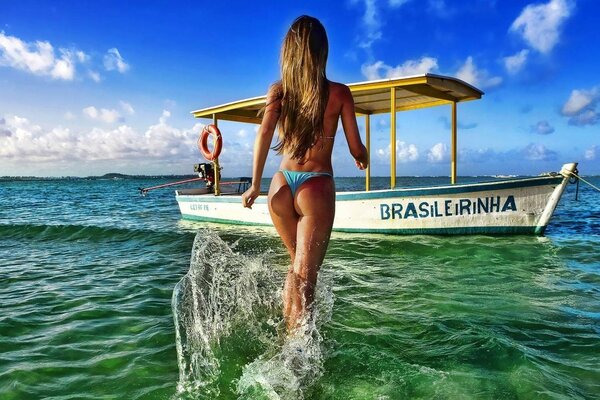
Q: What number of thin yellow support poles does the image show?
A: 4